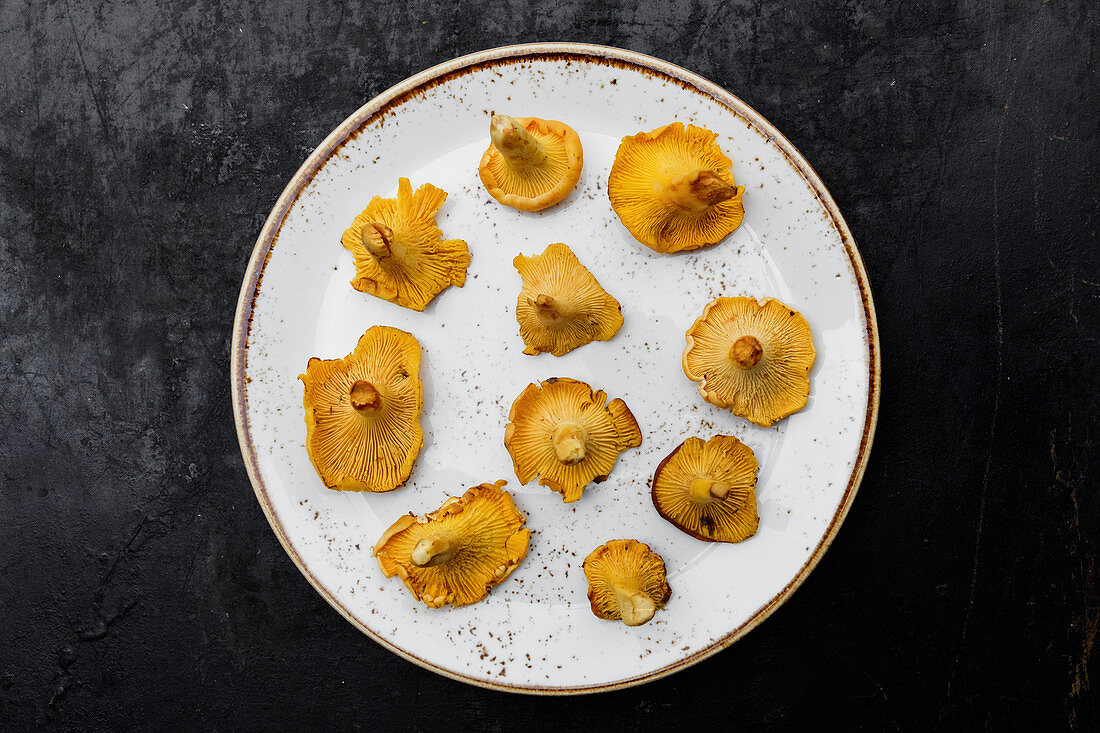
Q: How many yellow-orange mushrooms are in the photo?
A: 10